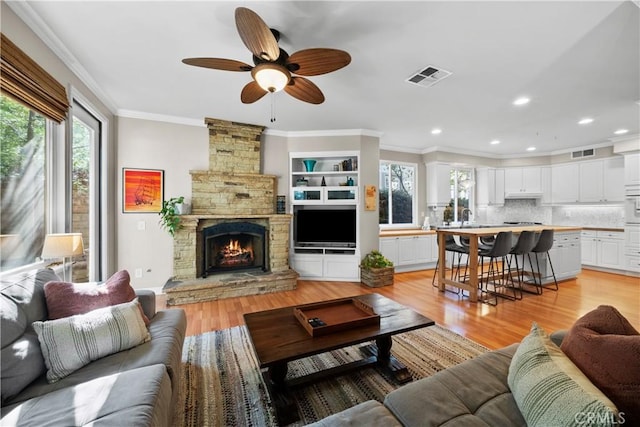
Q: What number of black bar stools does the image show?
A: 6